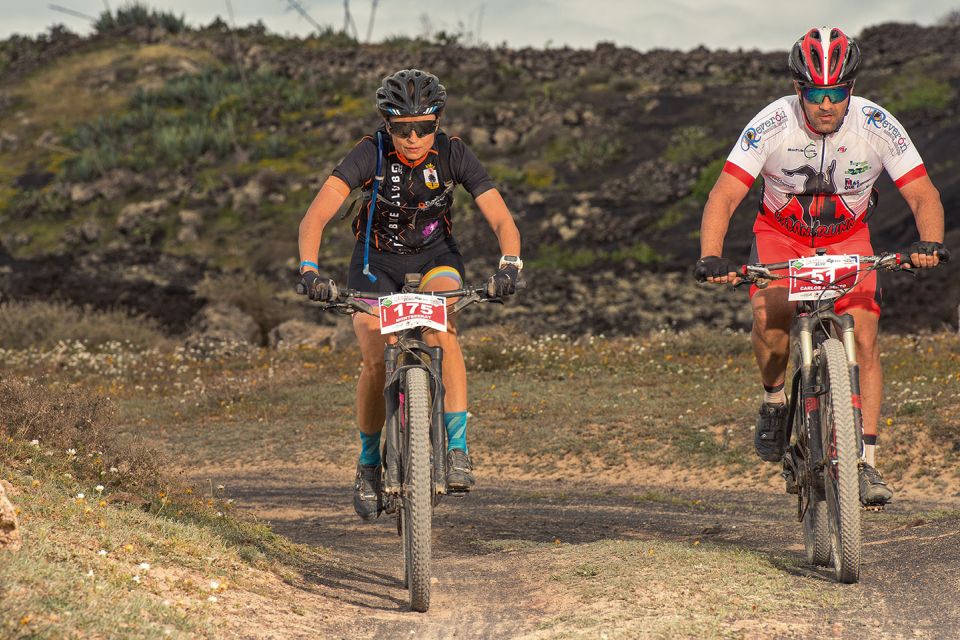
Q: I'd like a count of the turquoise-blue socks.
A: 2